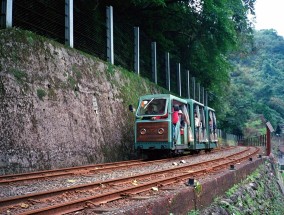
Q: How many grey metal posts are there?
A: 12